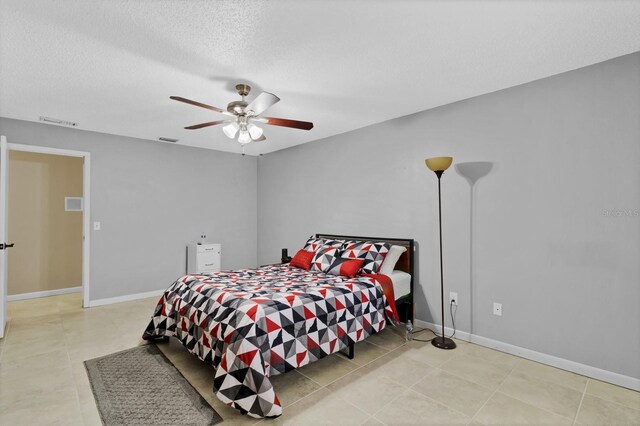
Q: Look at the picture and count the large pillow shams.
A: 2